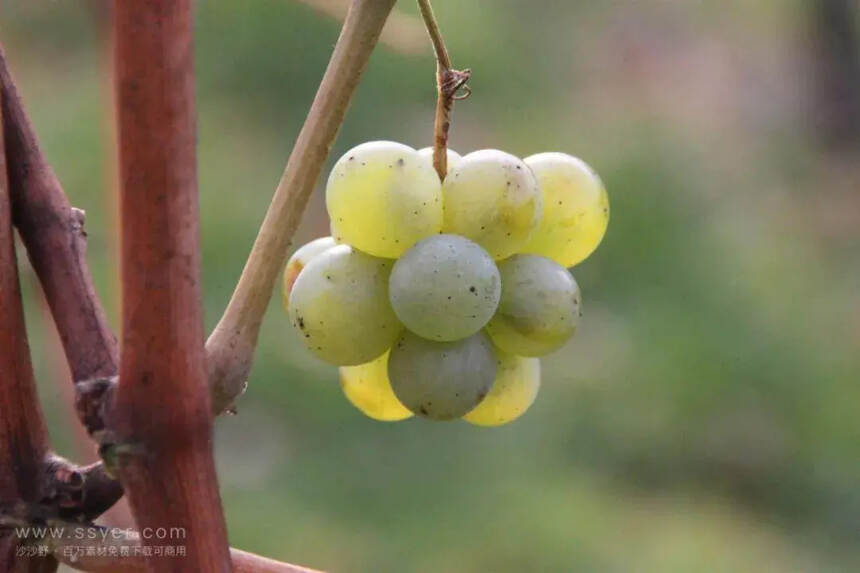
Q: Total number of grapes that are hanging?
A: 11